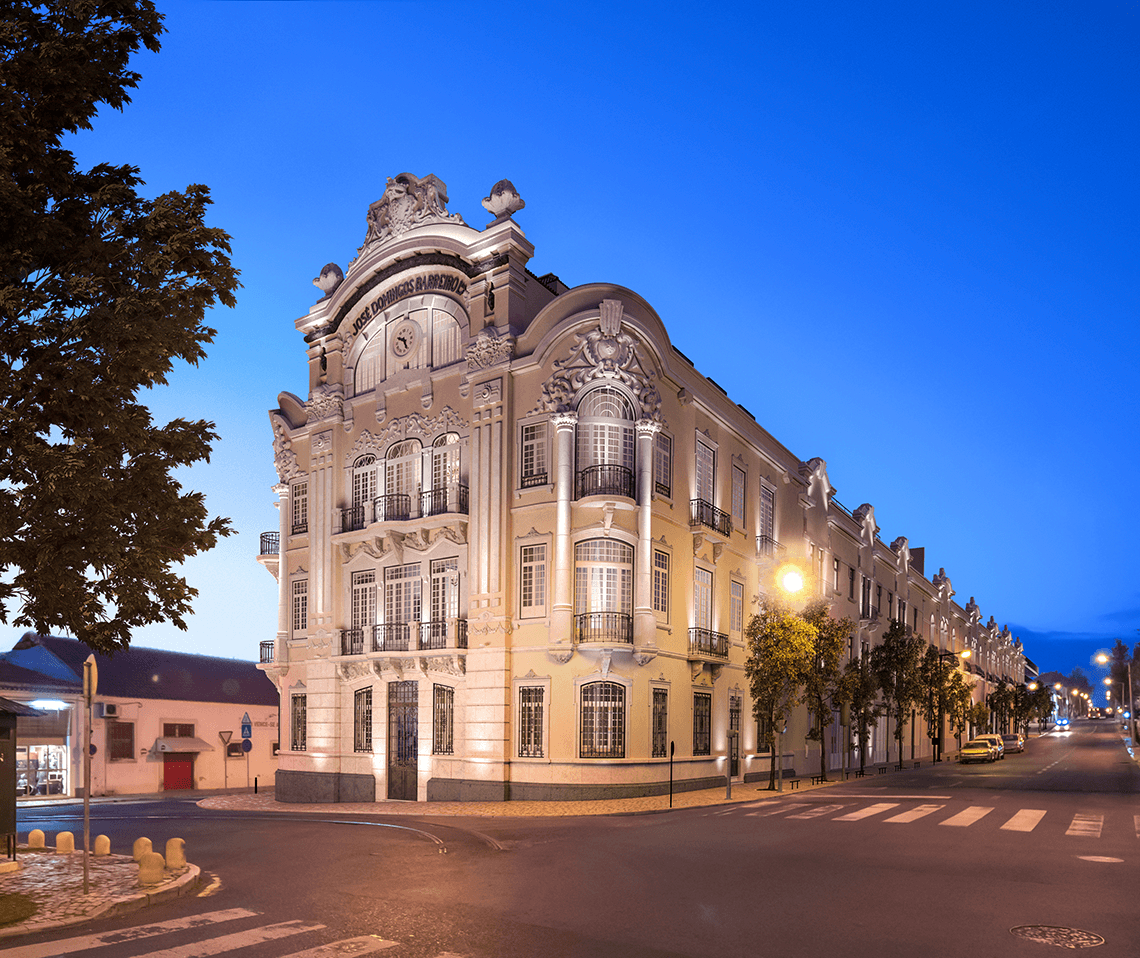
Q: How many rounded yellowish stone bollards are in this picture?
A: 6